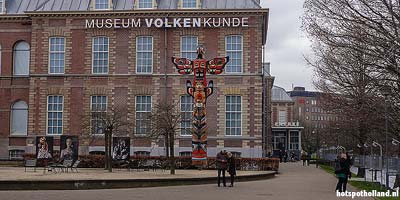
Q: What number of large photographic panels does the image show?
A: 3